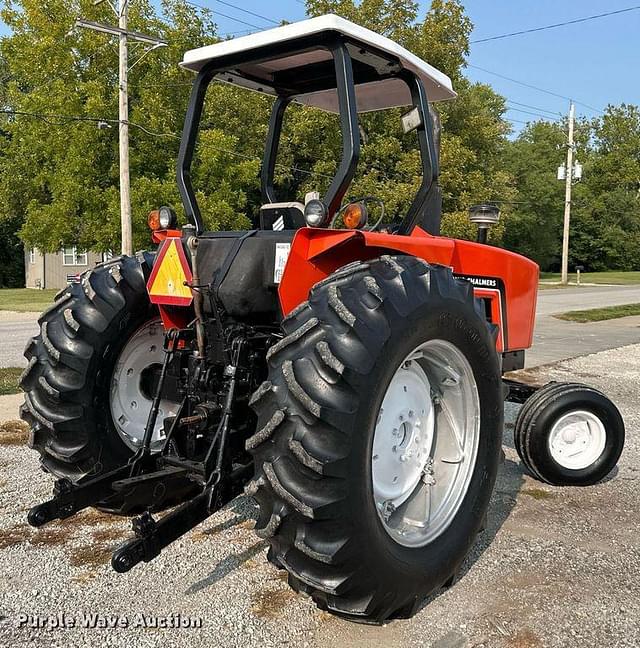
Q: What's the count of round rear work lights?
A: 2